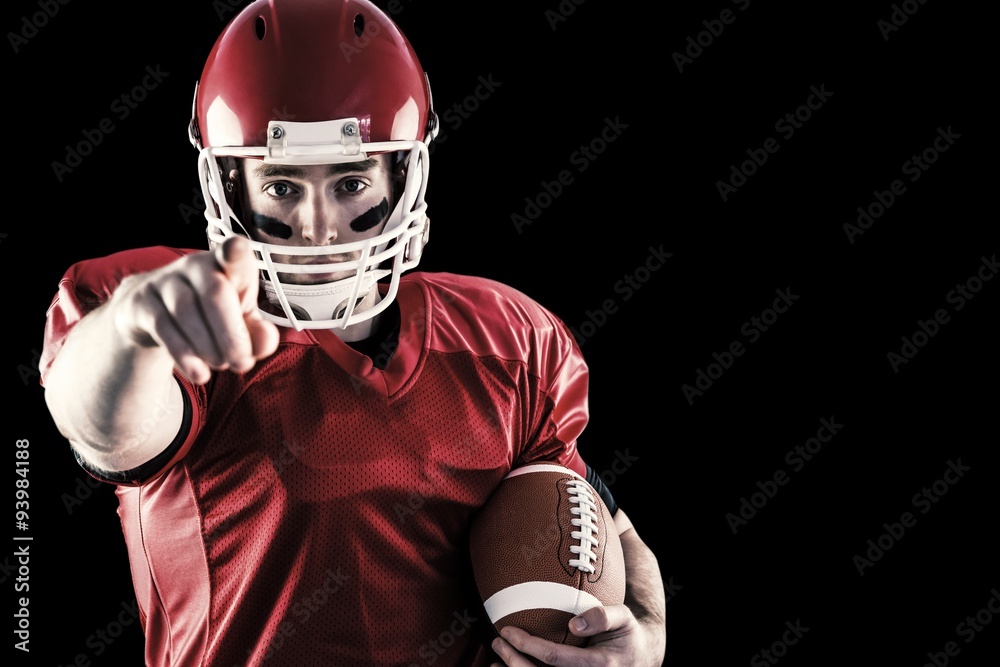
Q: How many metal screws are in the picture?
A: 2